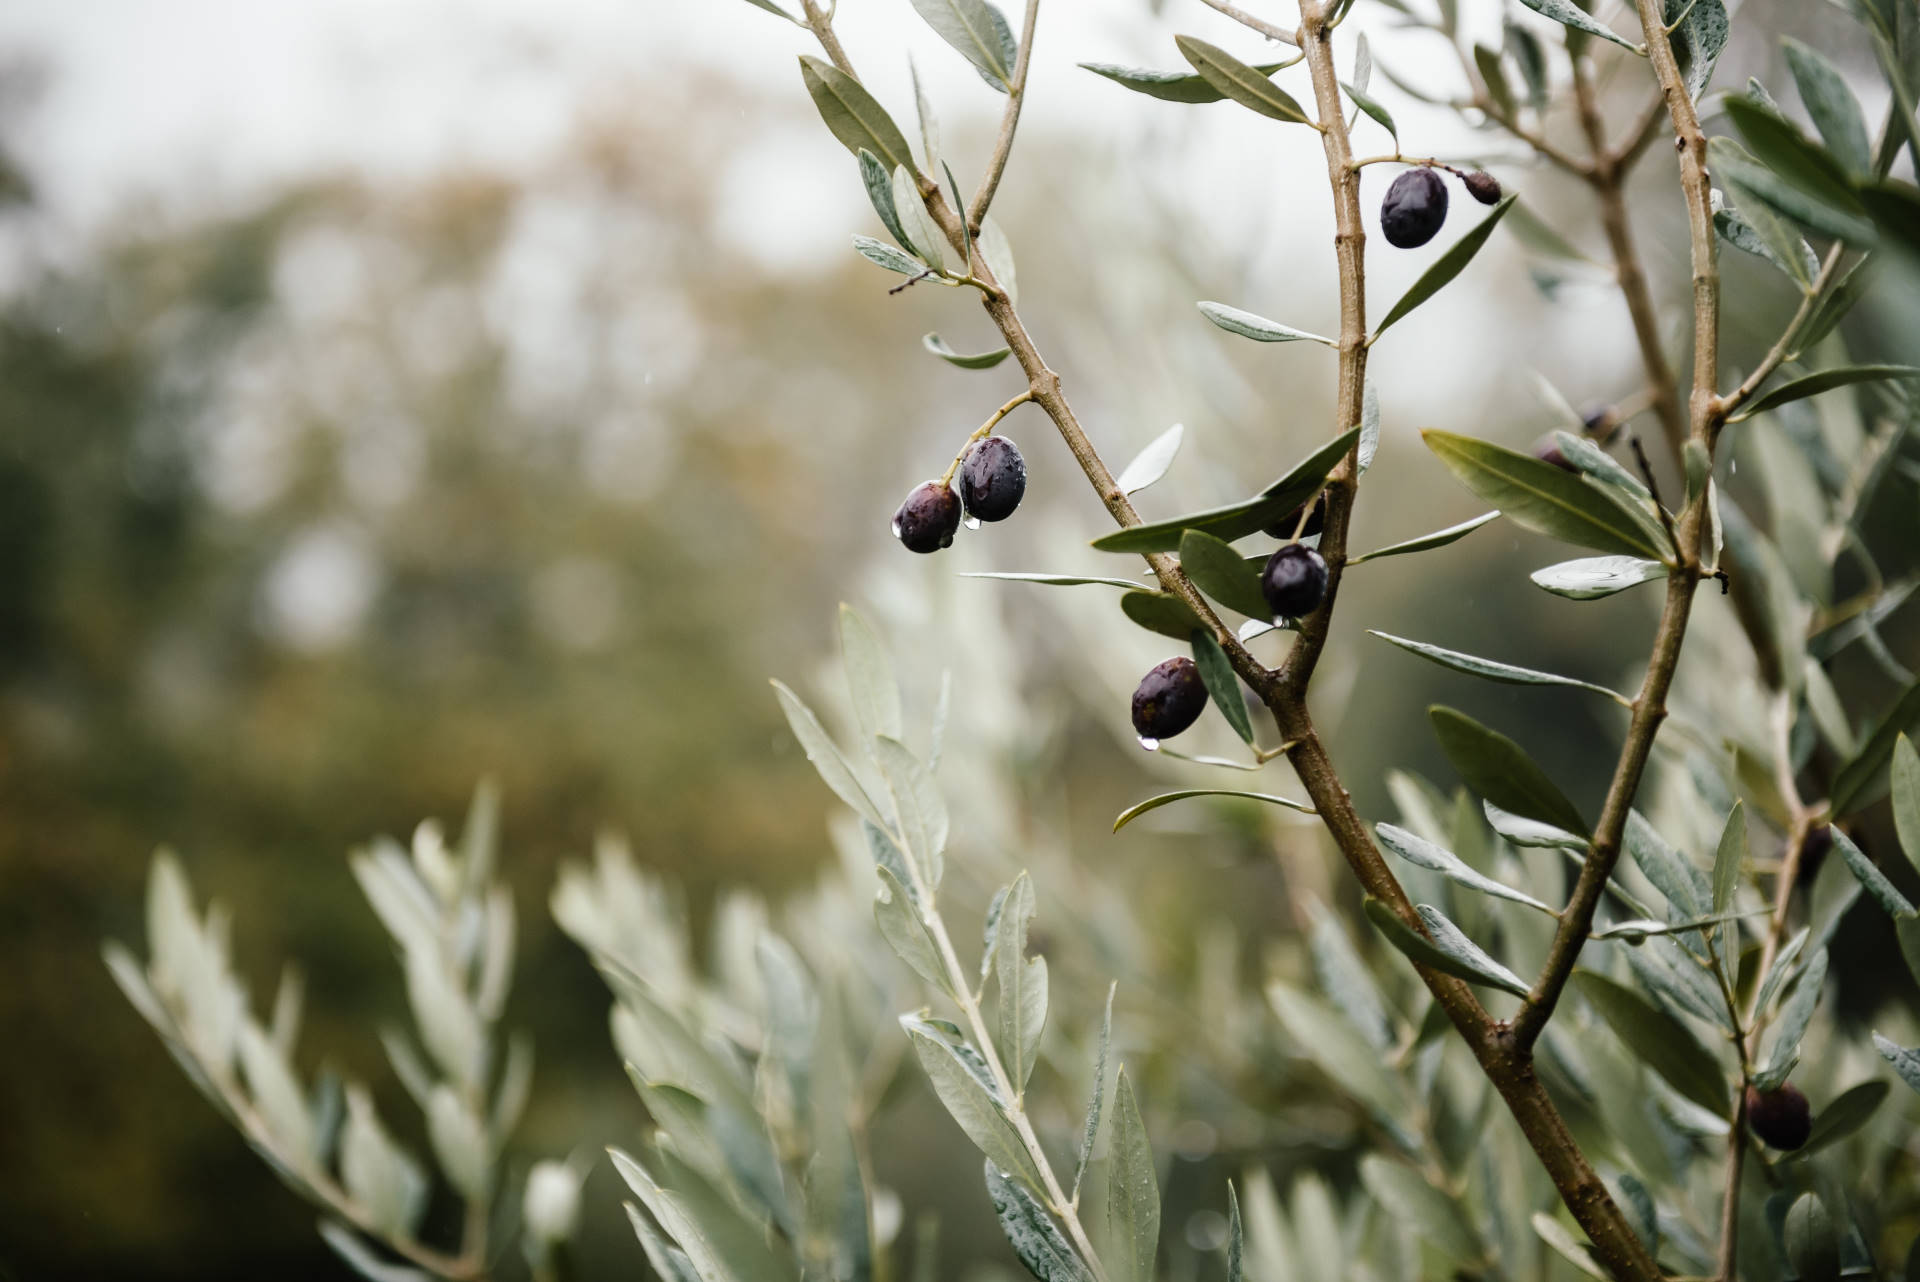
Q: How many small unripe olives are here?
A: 1